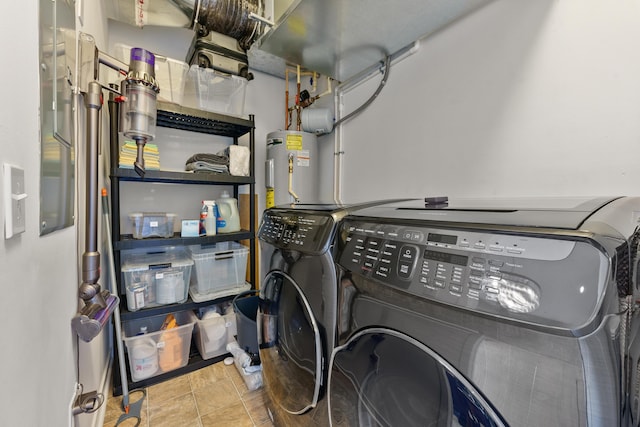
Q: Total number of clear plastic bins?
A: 7